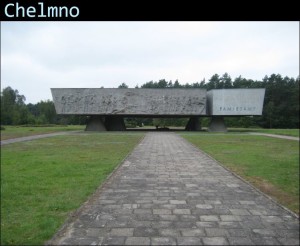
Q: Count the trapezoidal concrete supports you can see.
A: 4